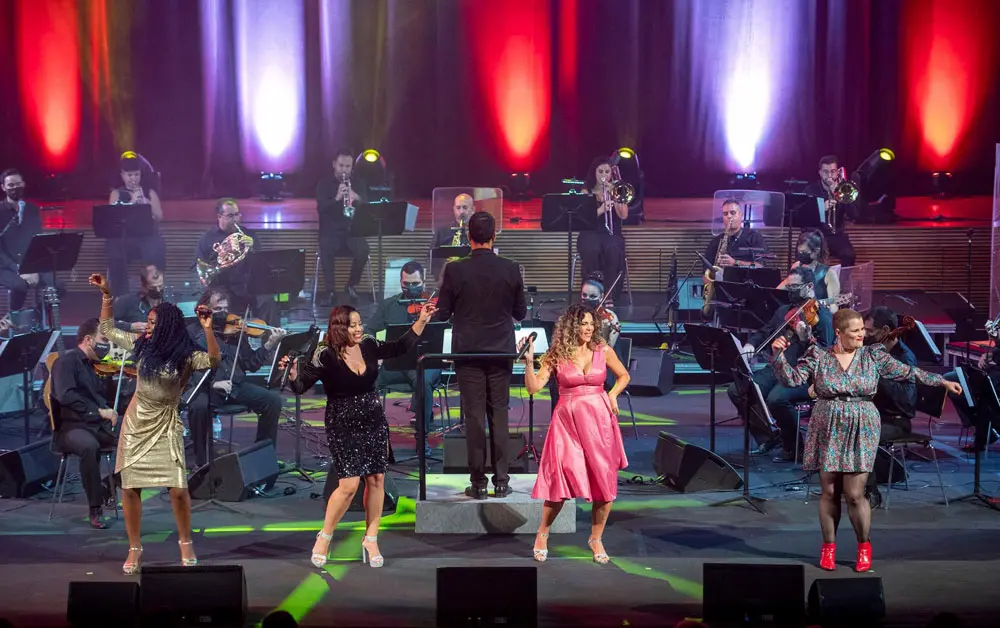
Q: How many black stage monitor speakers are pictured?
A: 12